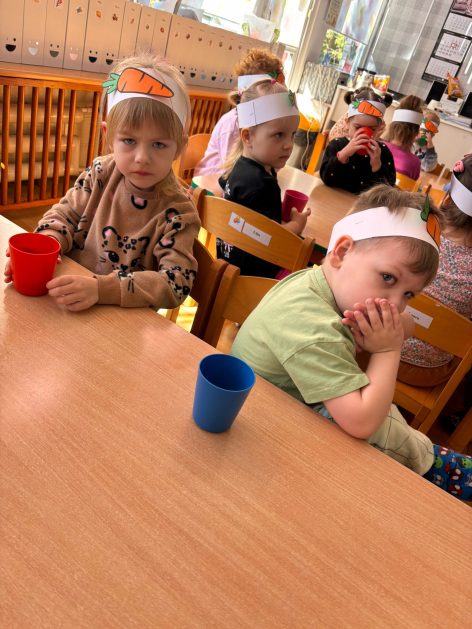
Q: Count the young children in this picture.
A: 8